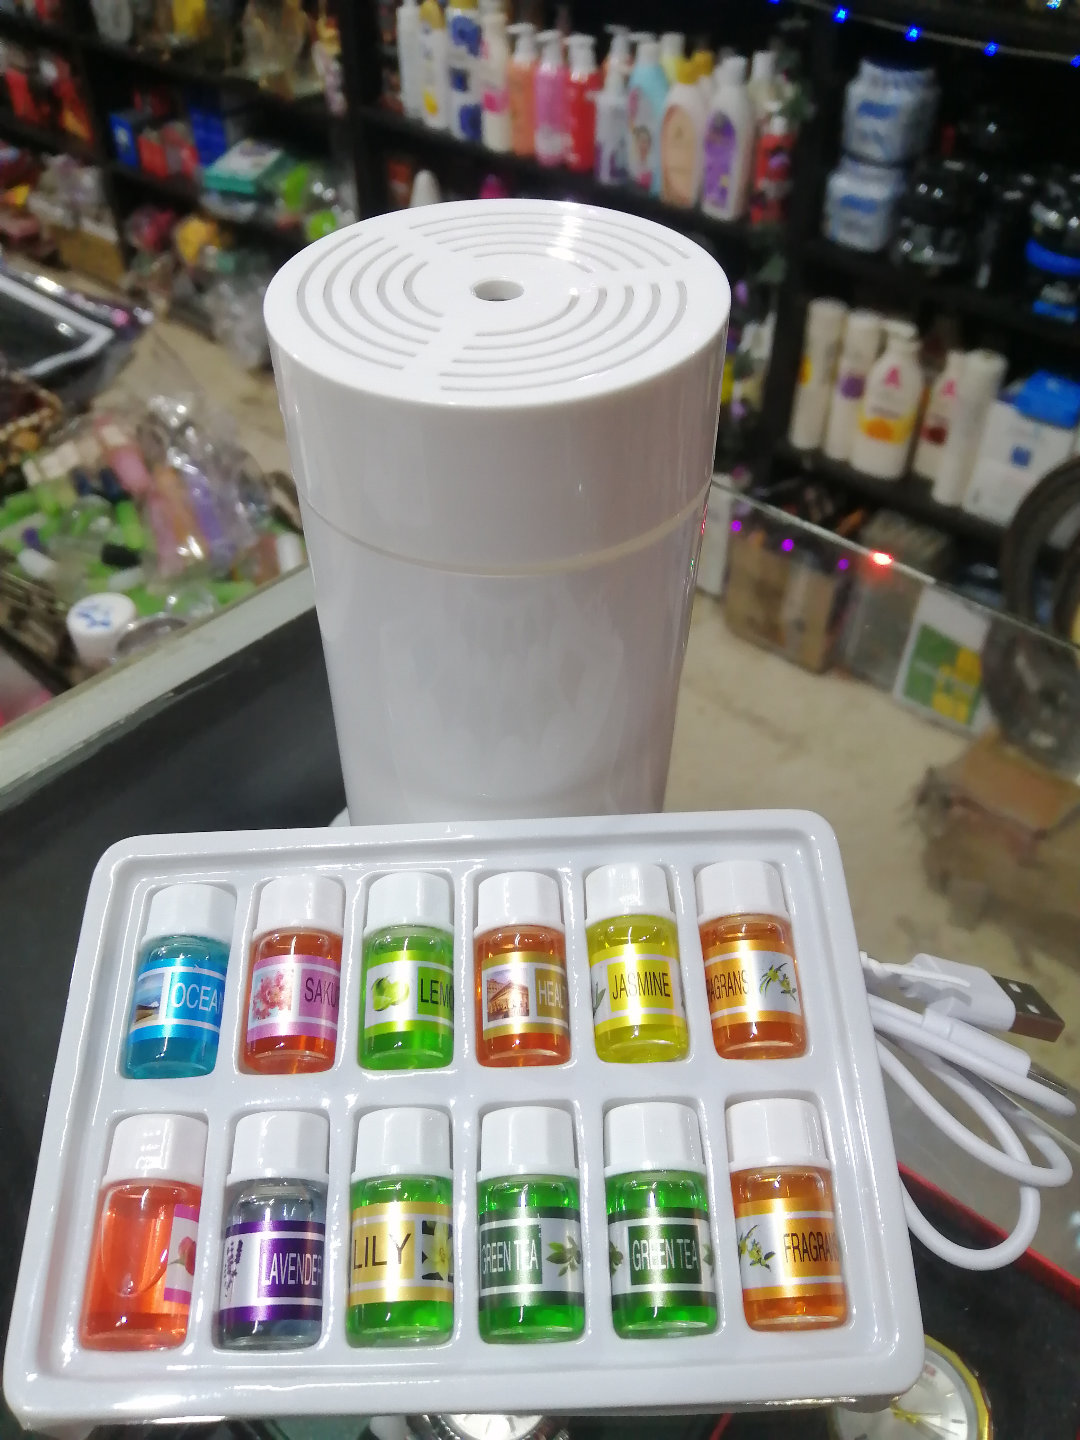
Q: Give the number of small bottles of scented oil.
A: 12